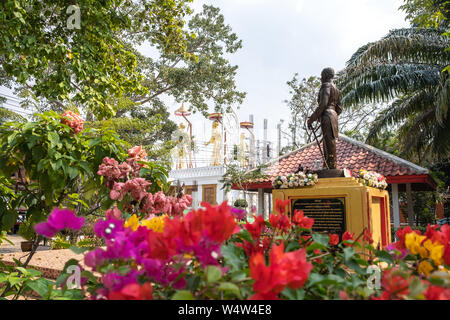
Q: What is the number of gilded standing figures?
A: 3